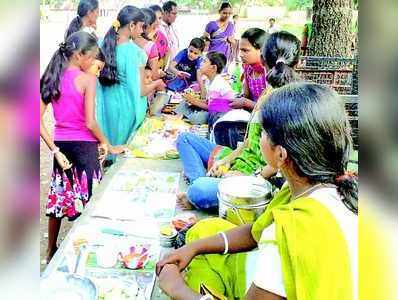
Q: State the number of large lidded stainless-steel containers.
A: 1